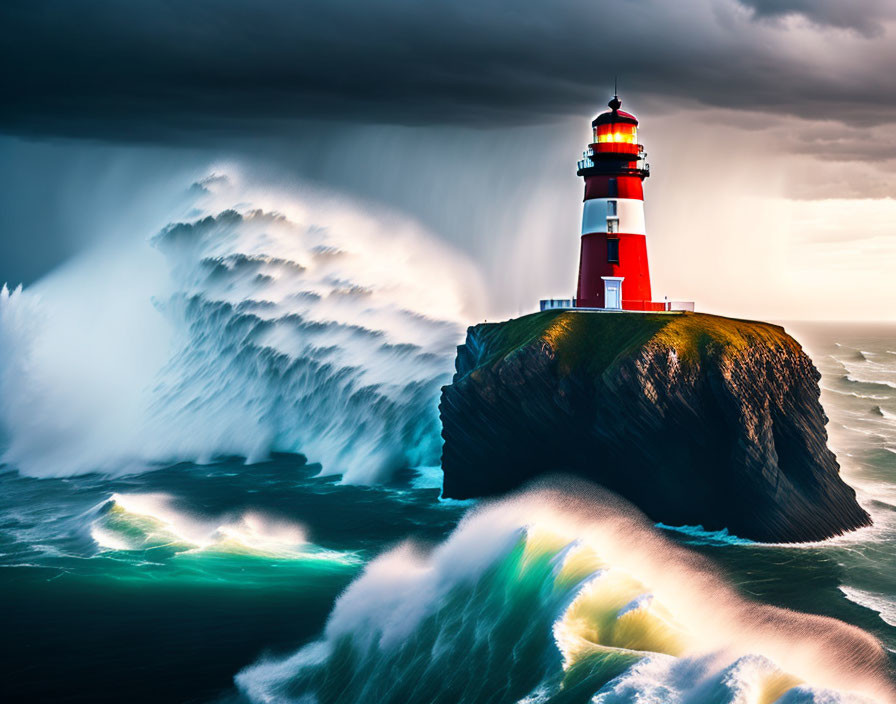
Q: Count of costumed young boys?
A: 0